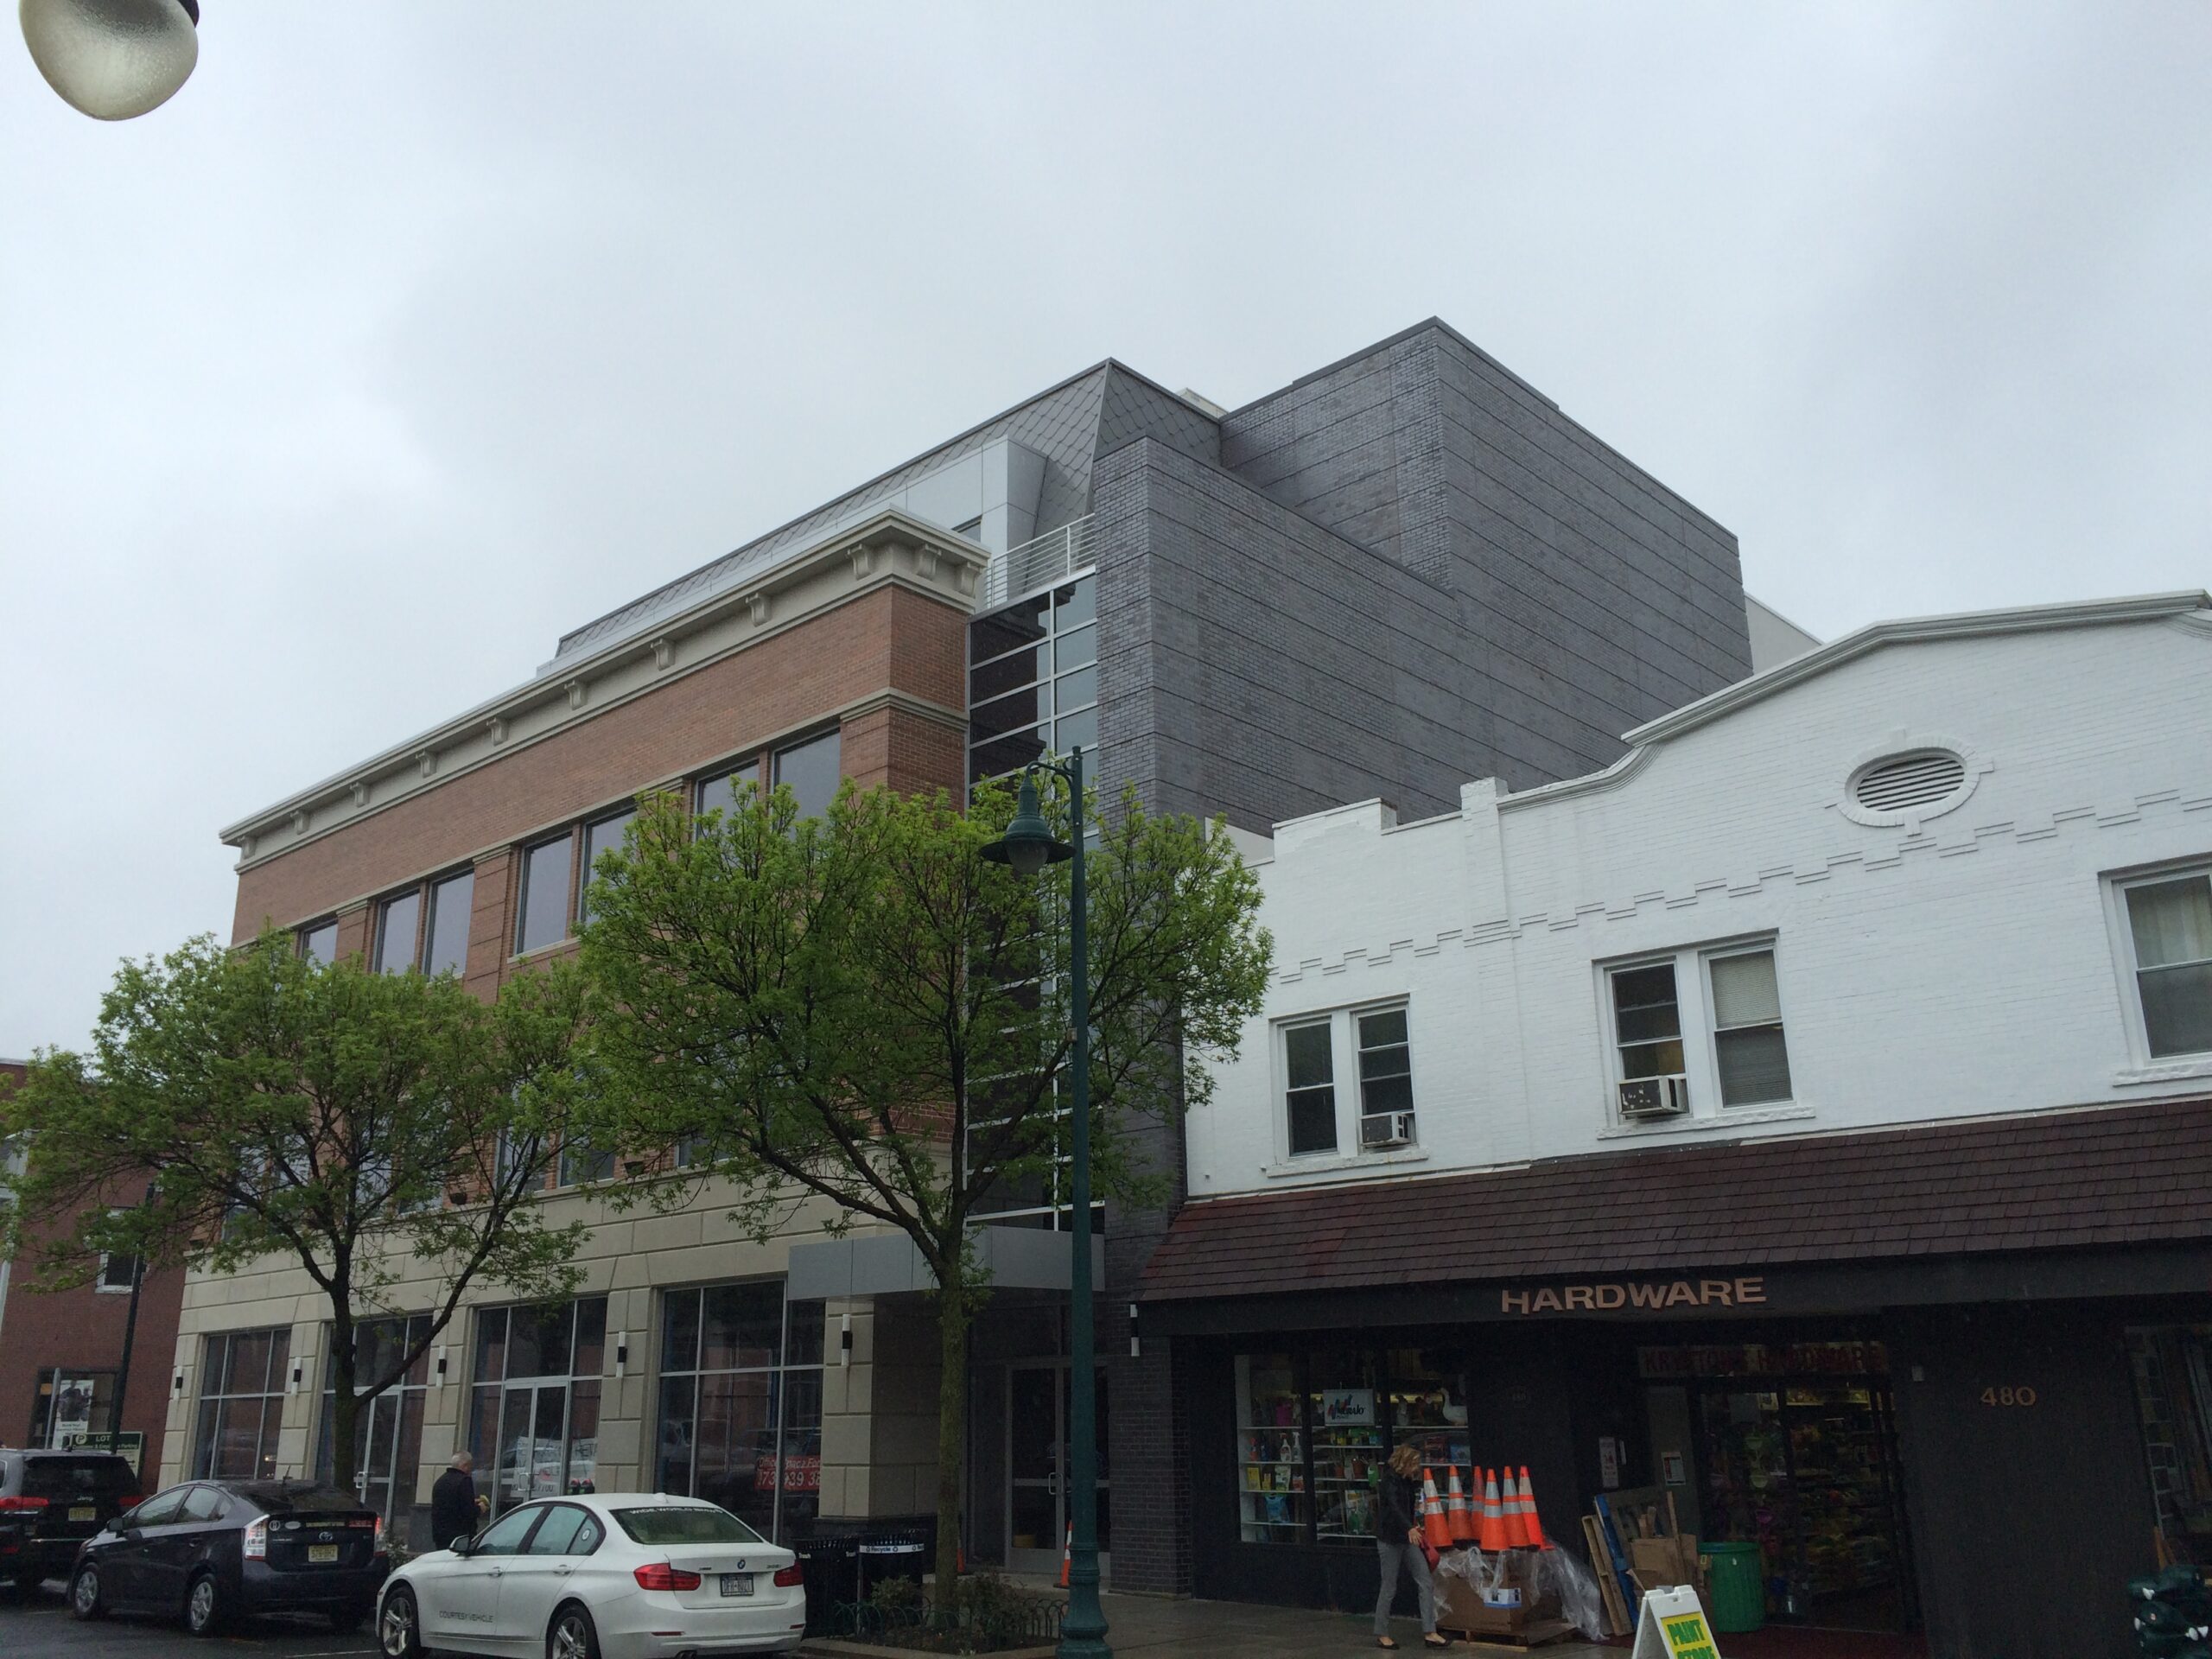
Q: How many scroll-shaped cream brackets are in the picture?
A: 11